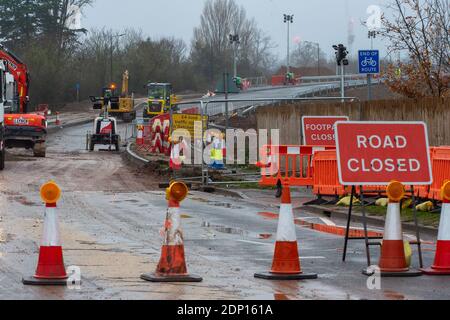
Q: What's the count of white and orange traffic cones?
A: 5